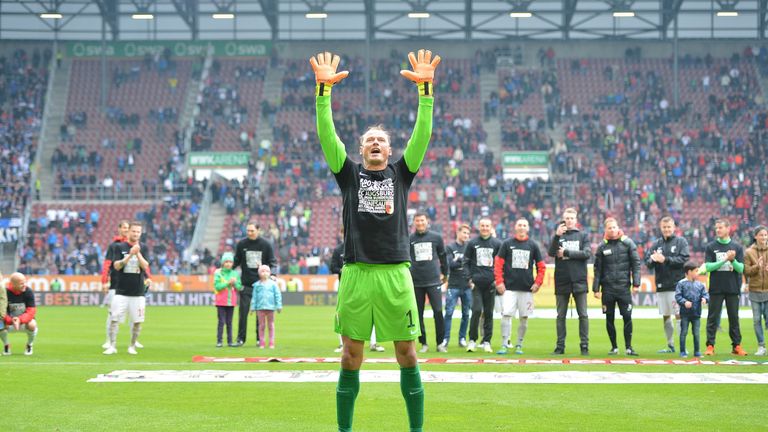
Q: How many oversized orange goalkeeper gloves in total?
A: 2